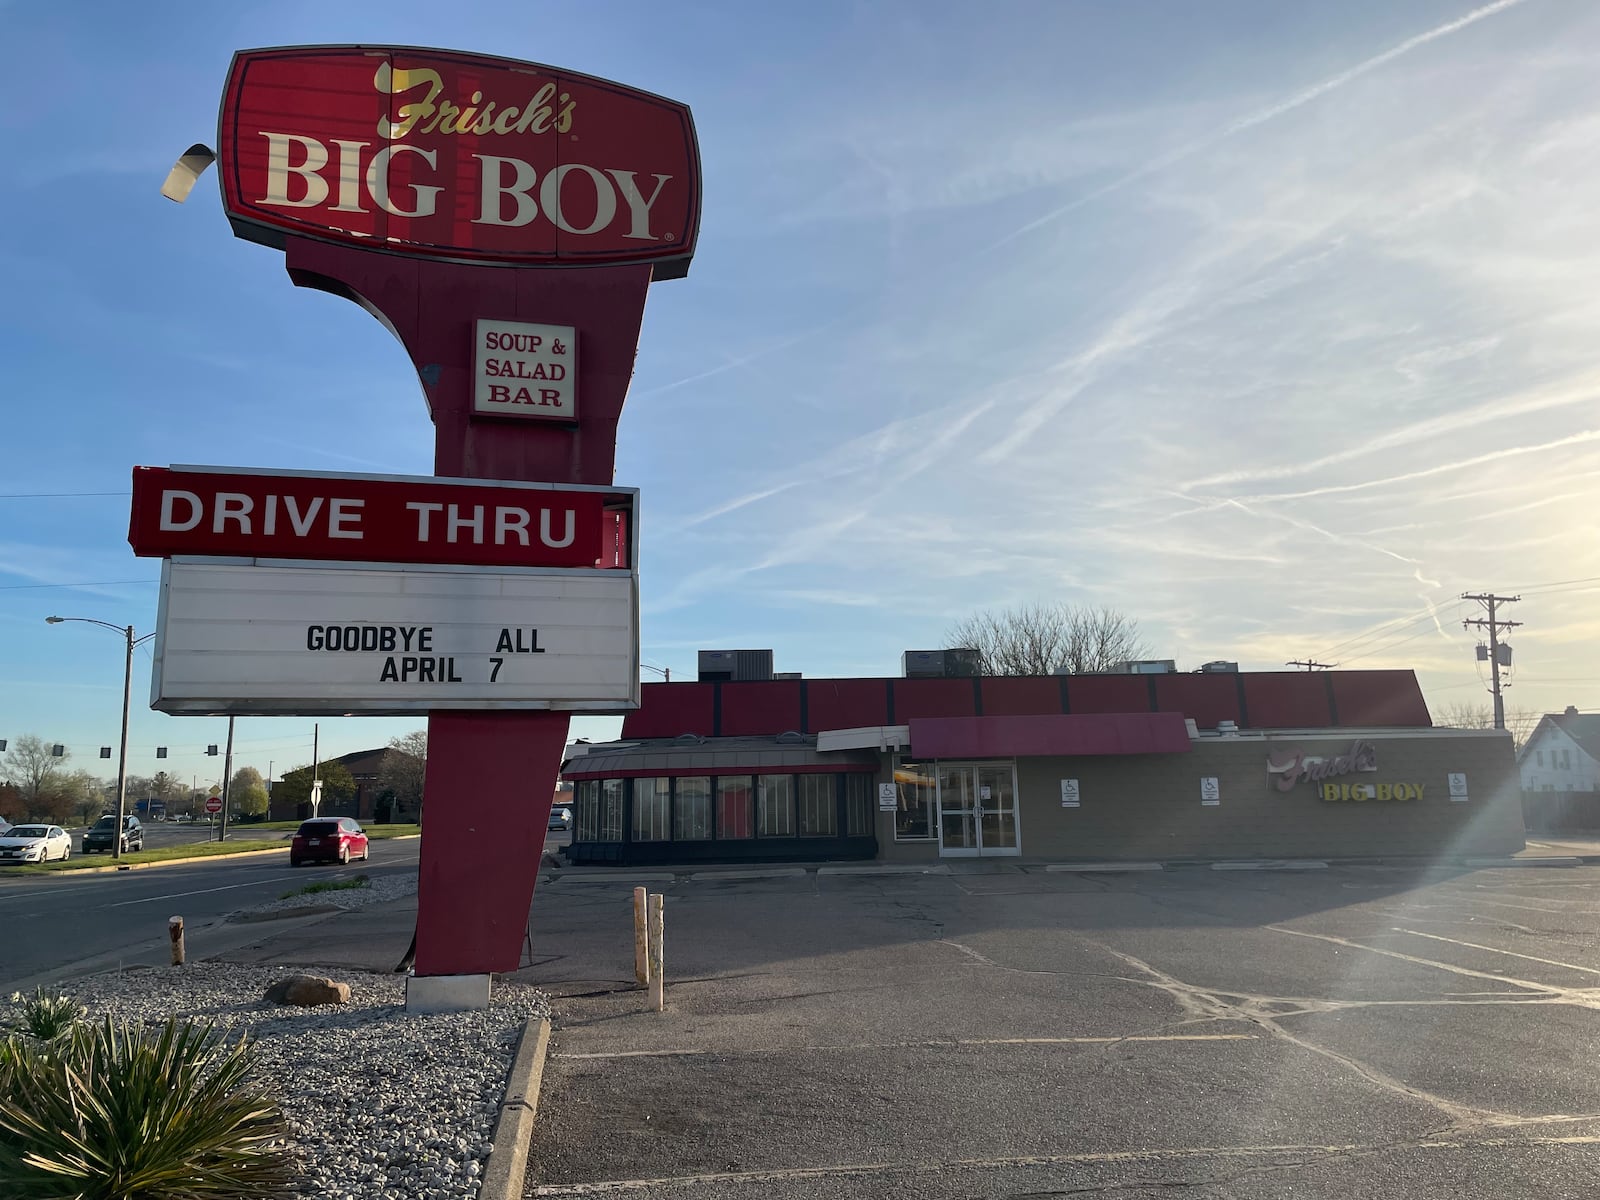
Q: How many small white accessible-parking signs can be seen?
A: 4